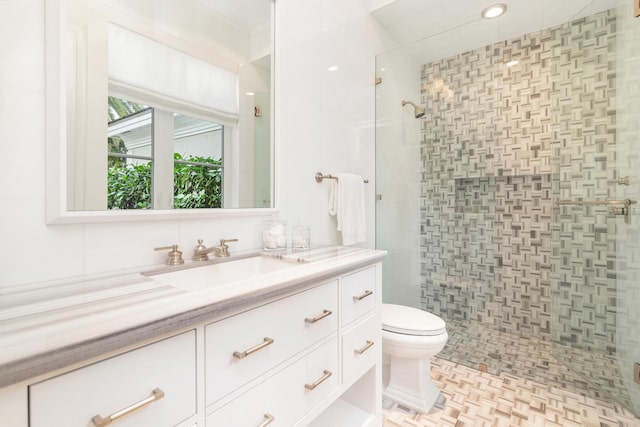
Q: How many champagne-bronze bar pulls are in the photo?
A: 7